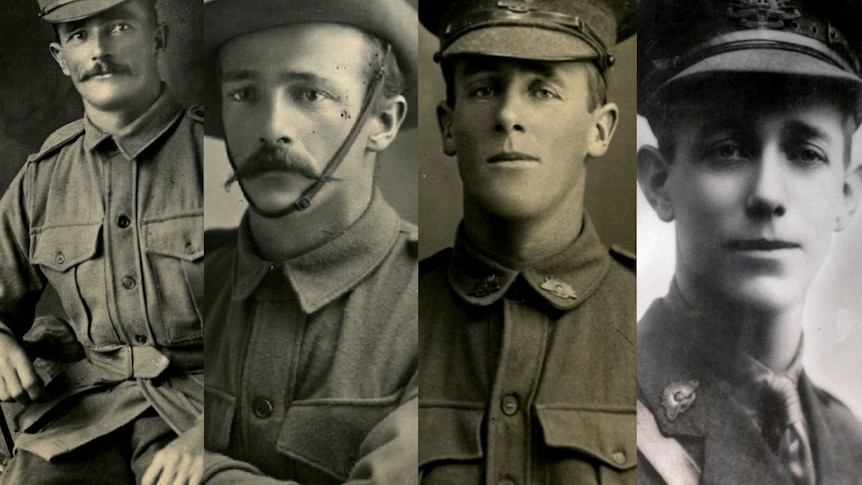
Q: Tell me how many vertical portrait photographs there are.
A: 4